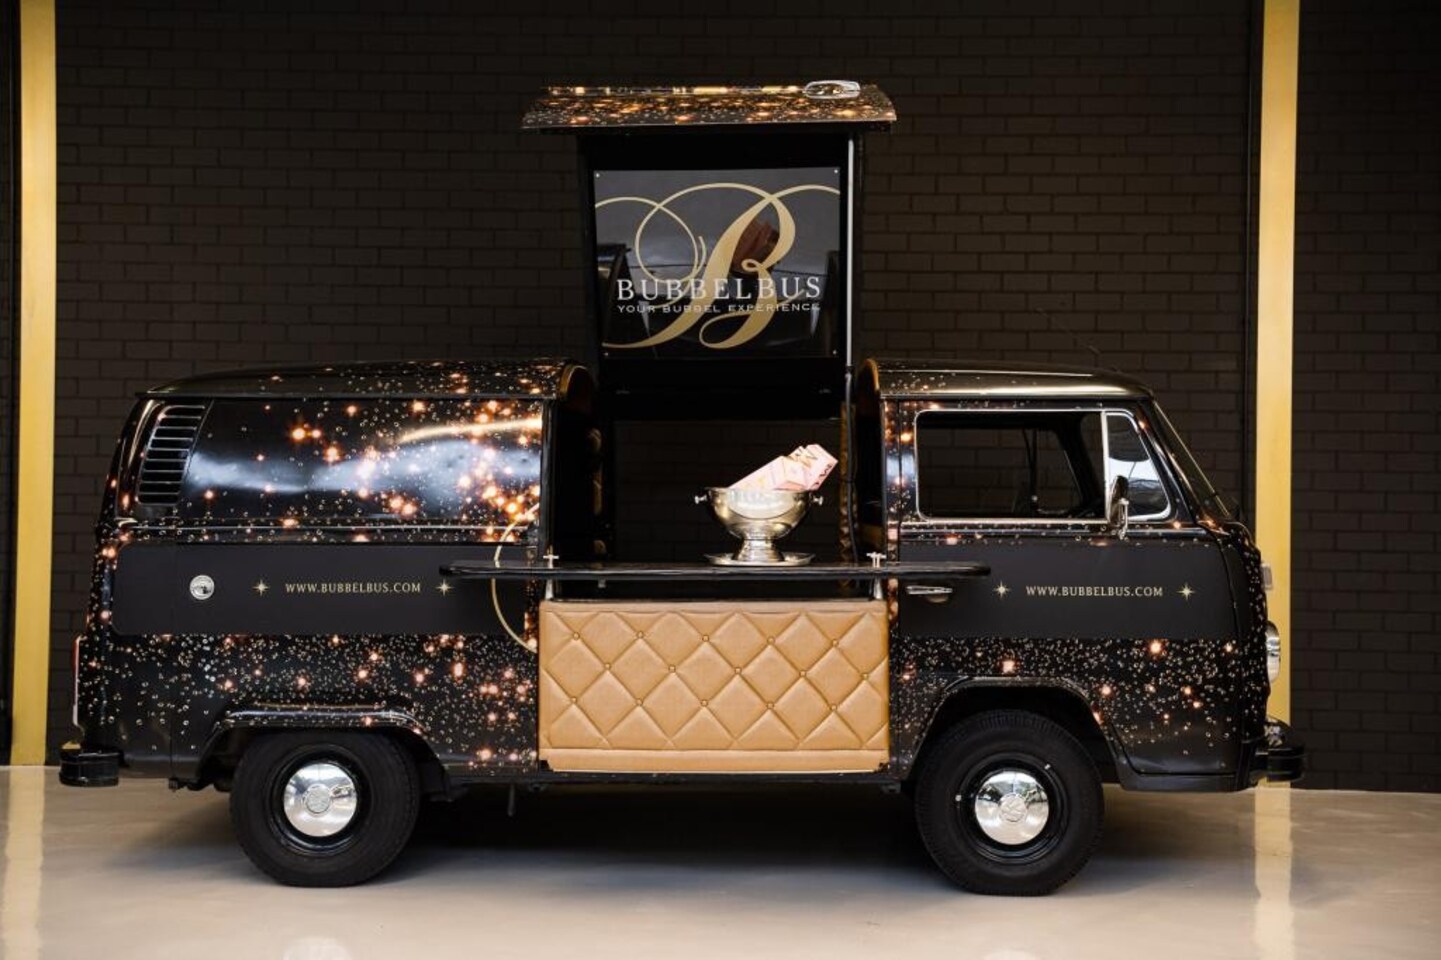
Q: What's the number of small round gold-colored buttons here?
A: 15